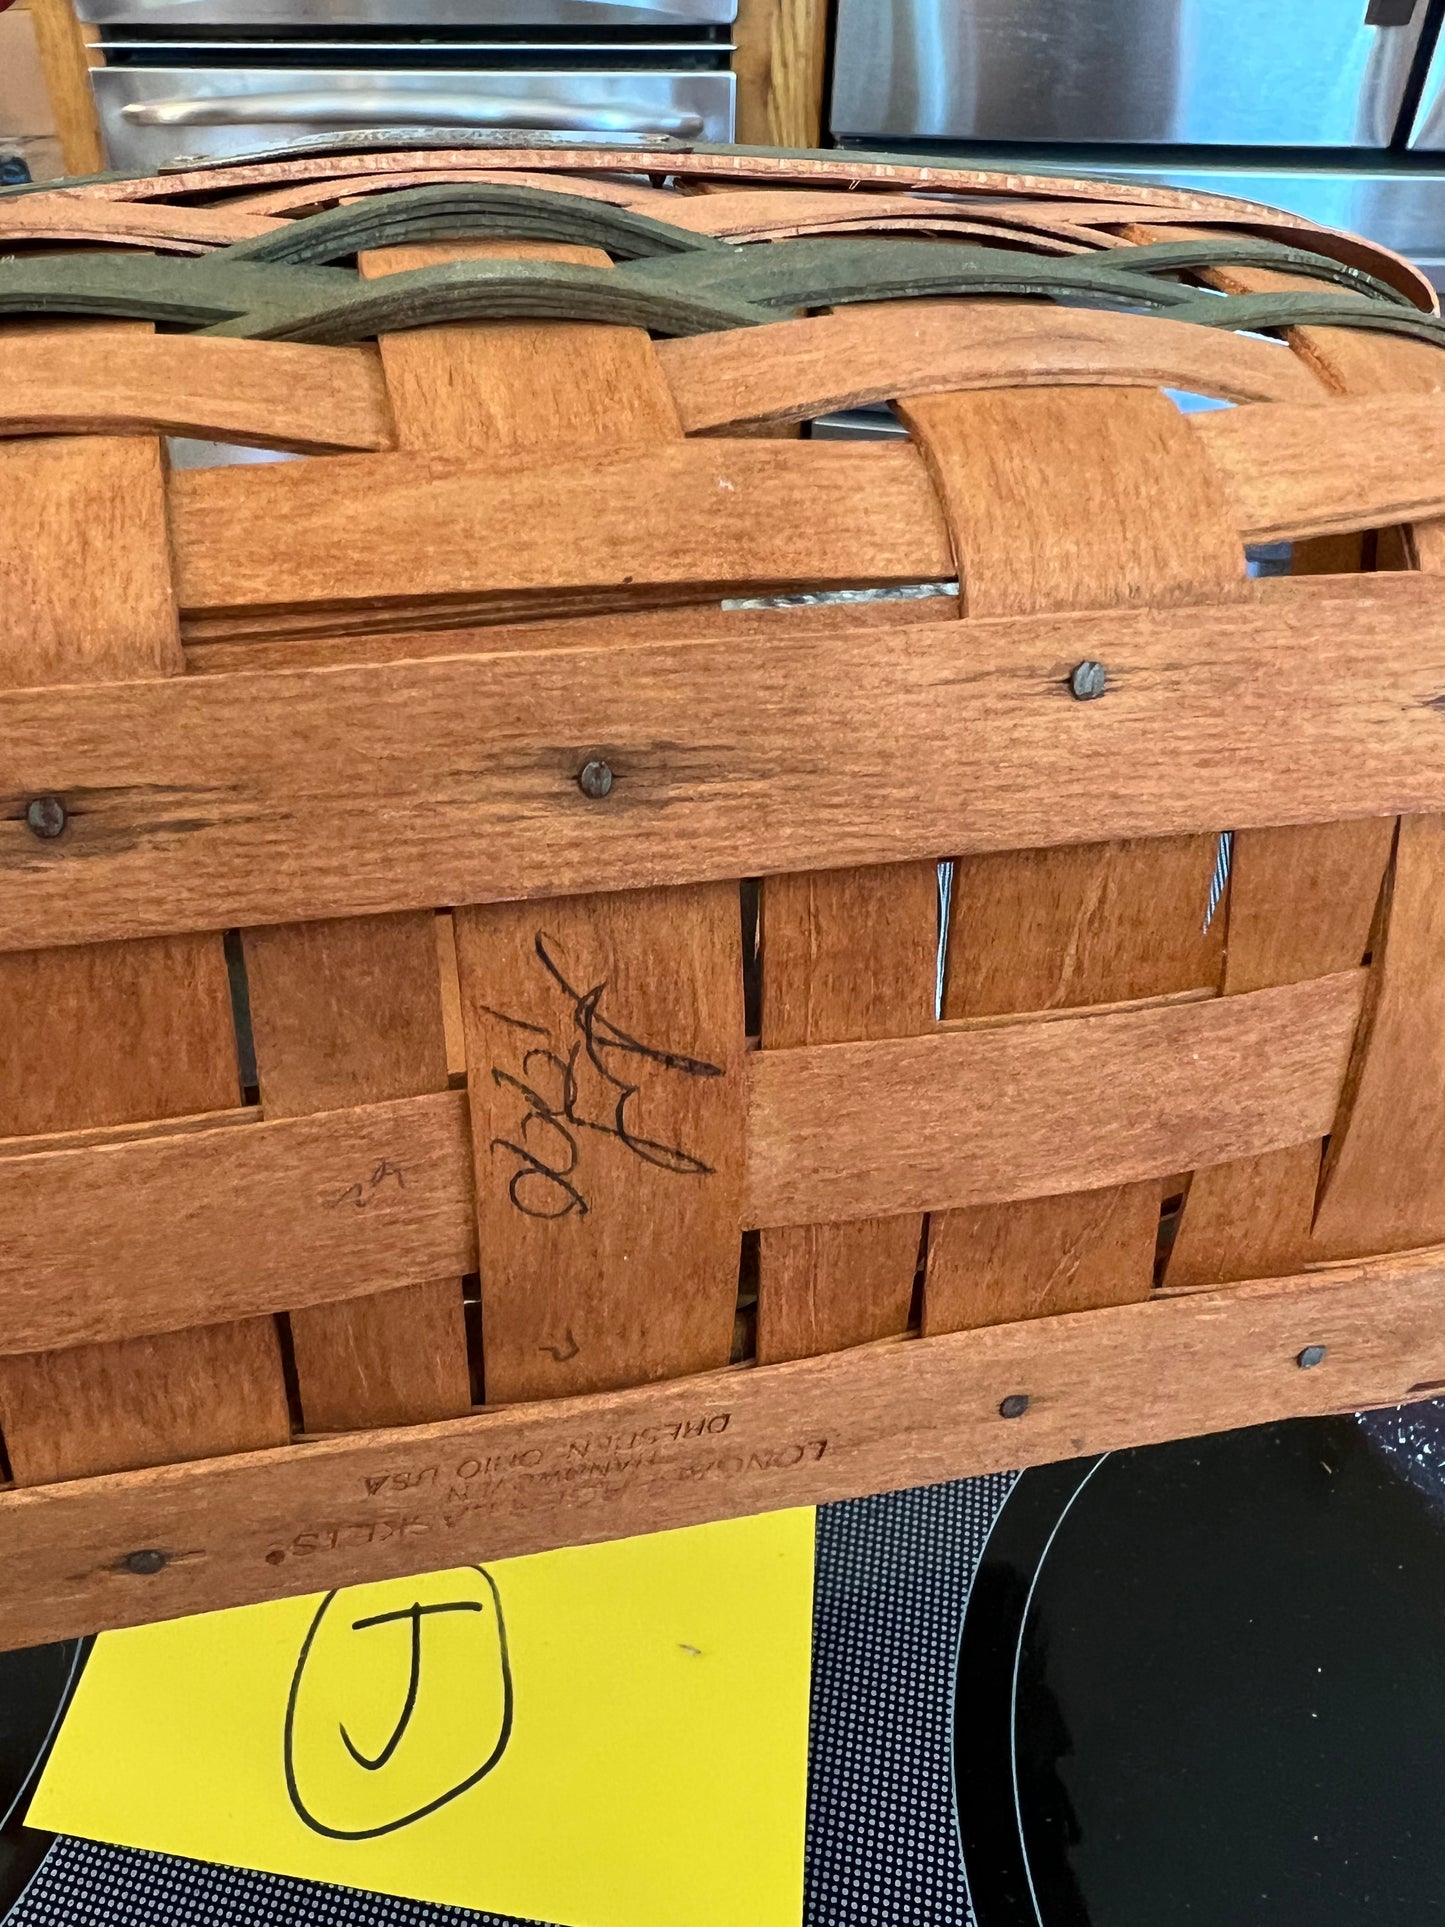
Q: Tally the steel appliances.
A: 2